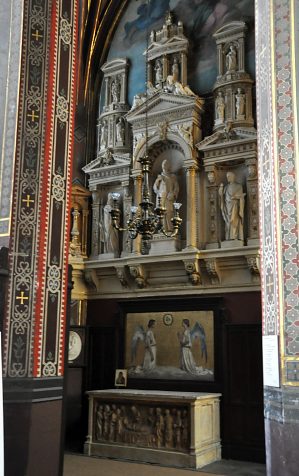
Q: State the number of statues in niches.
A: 11